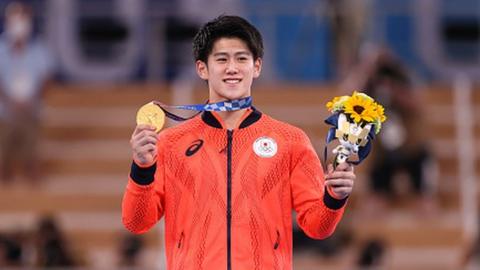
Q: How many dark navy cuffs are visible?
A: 2